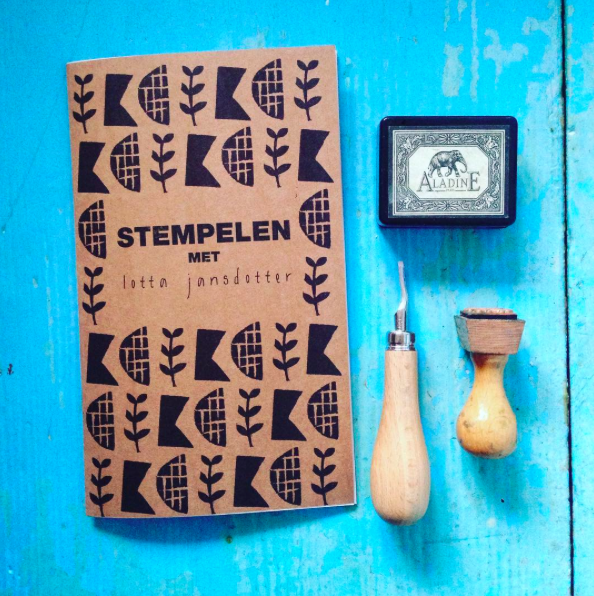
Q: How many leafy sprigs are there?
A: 14